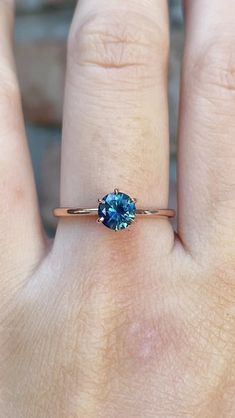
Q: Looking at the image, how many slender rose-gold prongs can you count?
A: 6